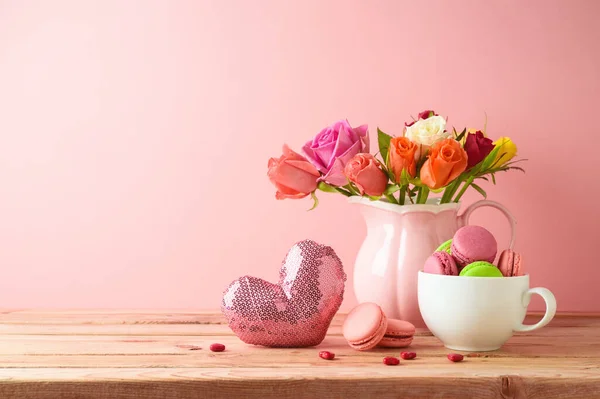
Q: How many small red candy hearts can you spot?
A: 5